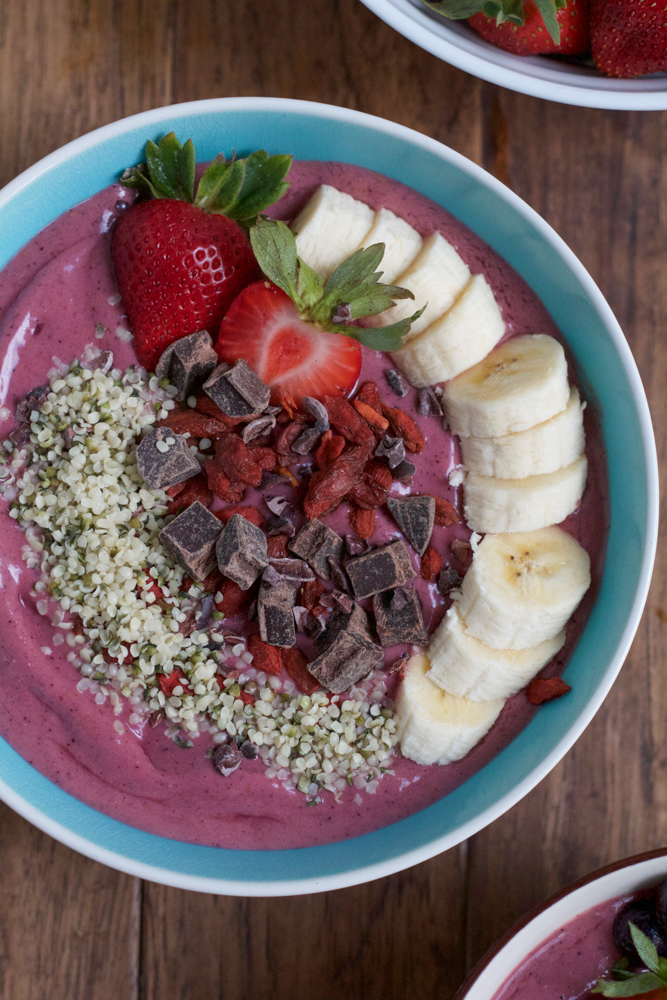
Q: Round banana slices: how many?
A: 10